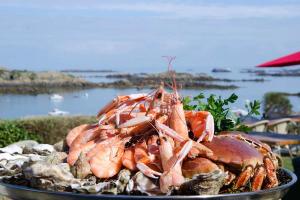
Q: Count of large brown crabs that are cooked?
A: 1